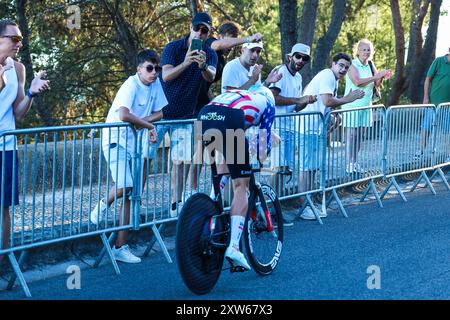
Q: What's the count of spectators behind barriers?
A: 9